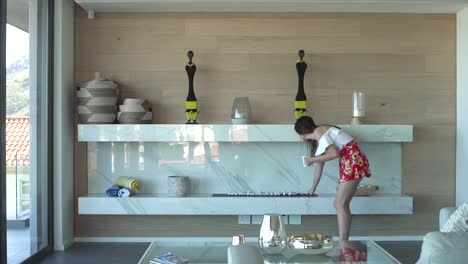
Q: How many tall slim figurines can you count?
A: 2